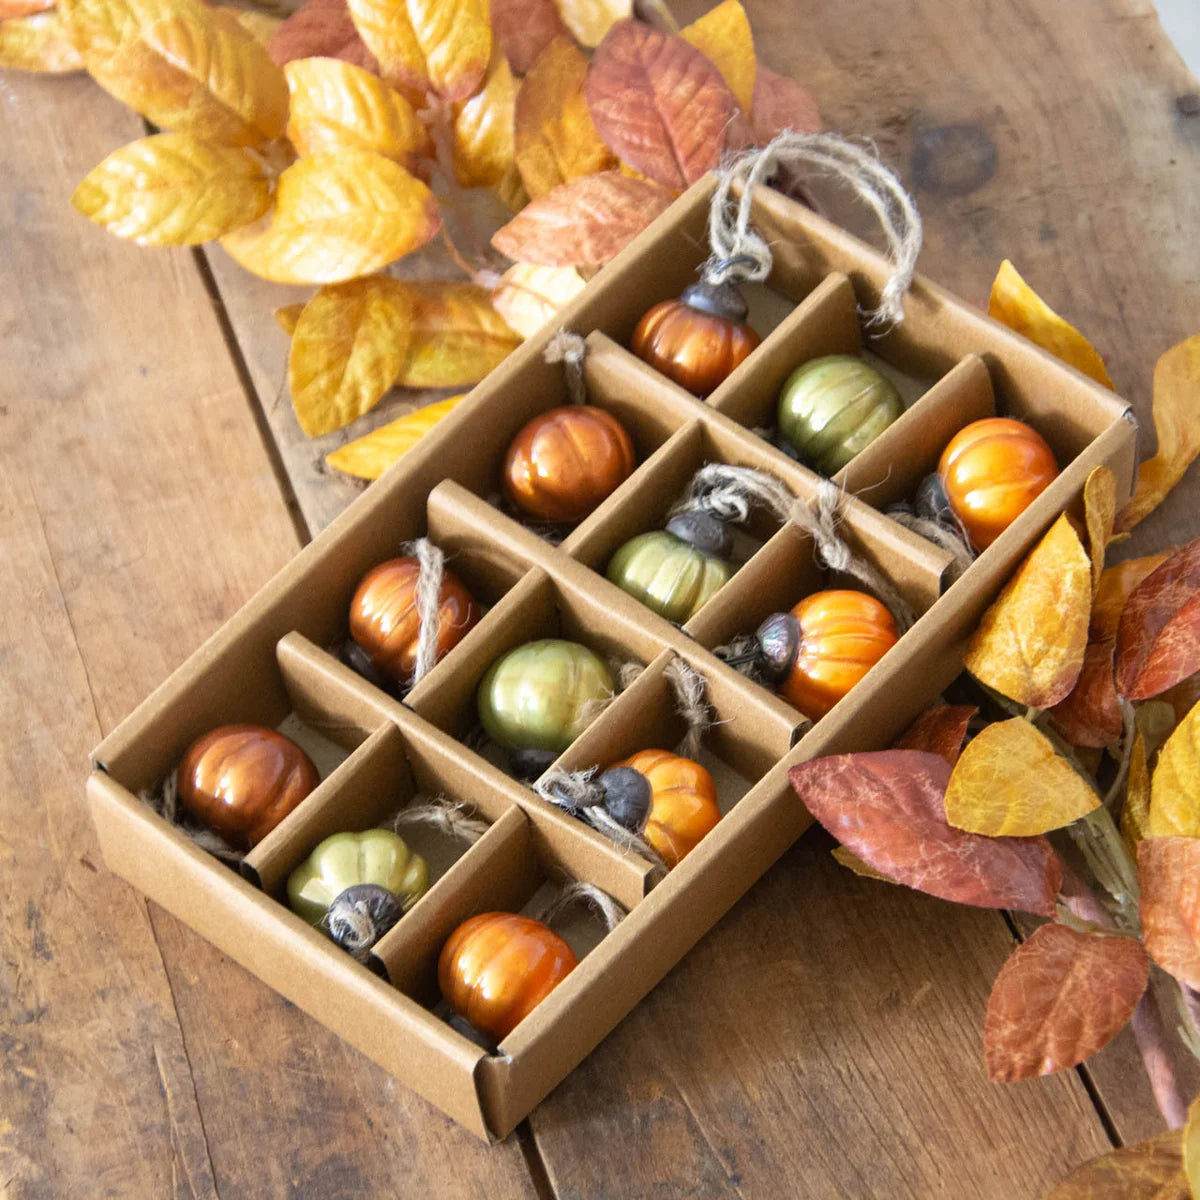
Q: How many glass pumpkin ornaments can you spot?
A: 12